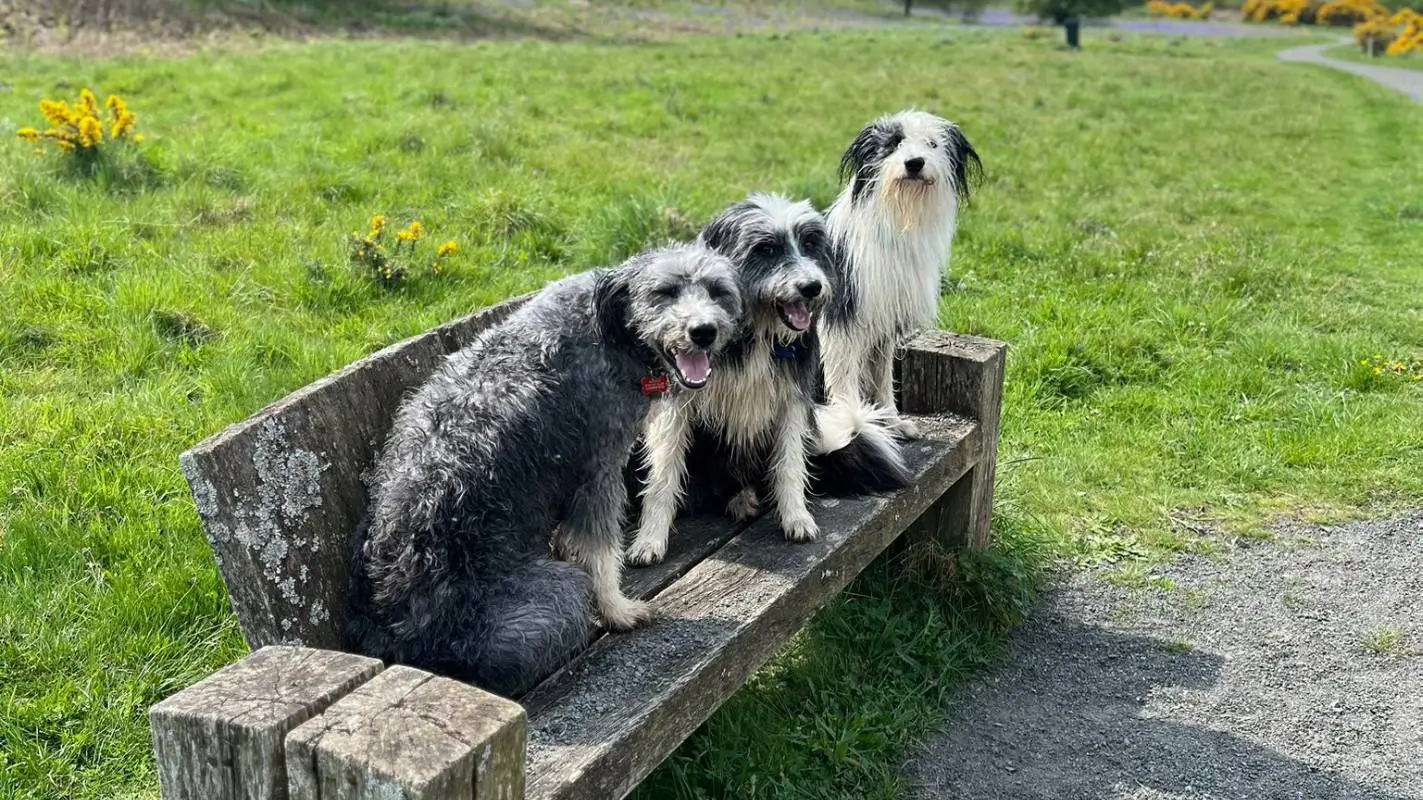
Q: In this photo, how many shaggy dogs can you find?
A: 3